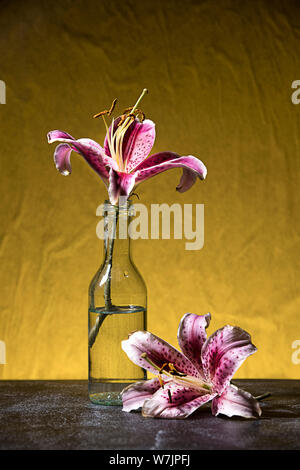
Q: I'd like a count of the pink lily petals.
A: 12